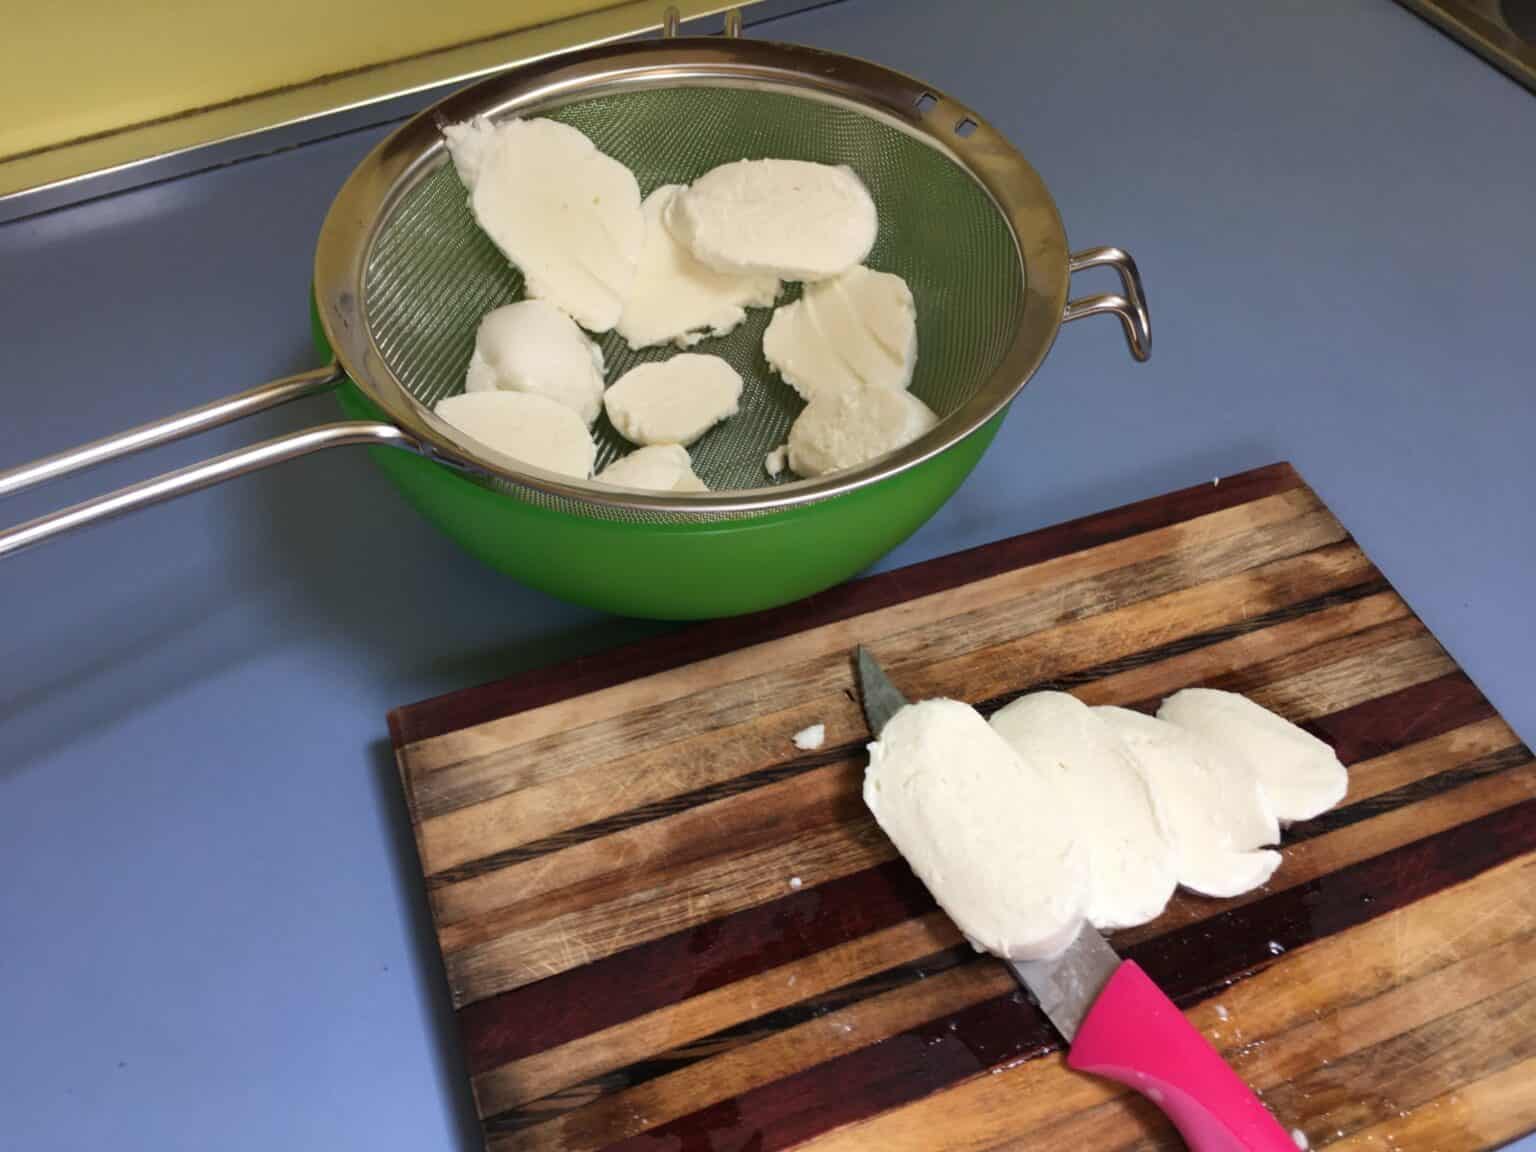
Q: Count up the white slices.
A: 13